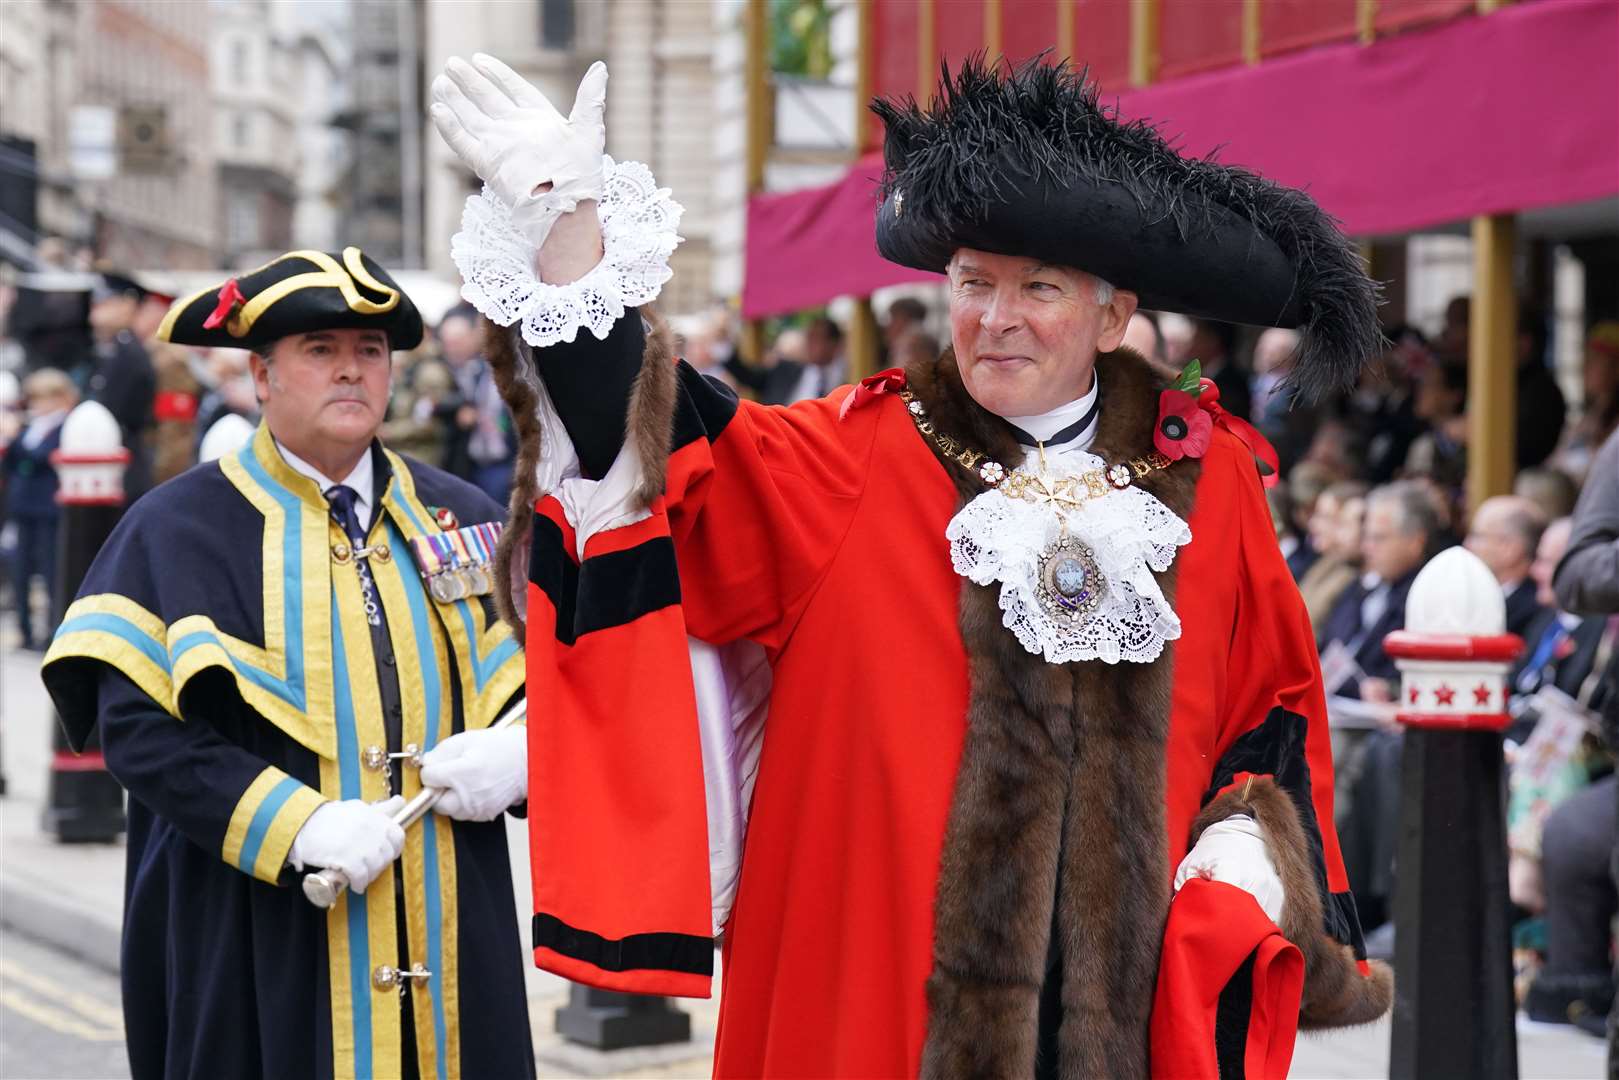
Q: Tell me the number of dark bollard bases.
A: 3